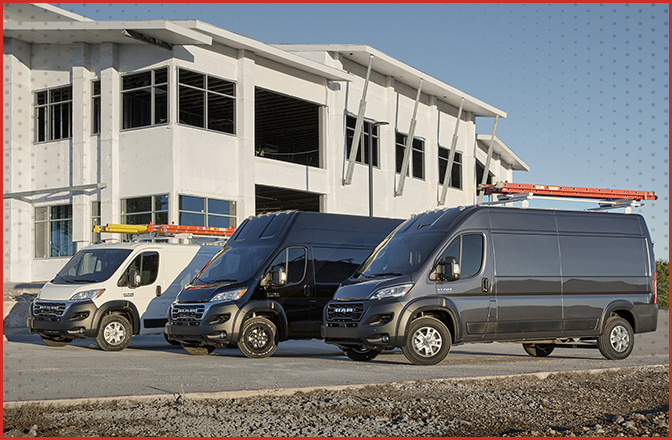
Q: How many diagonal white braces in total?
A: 4